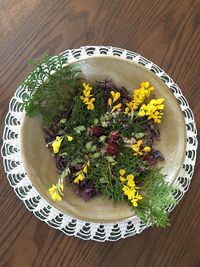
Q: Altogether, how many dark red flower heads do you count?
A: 3